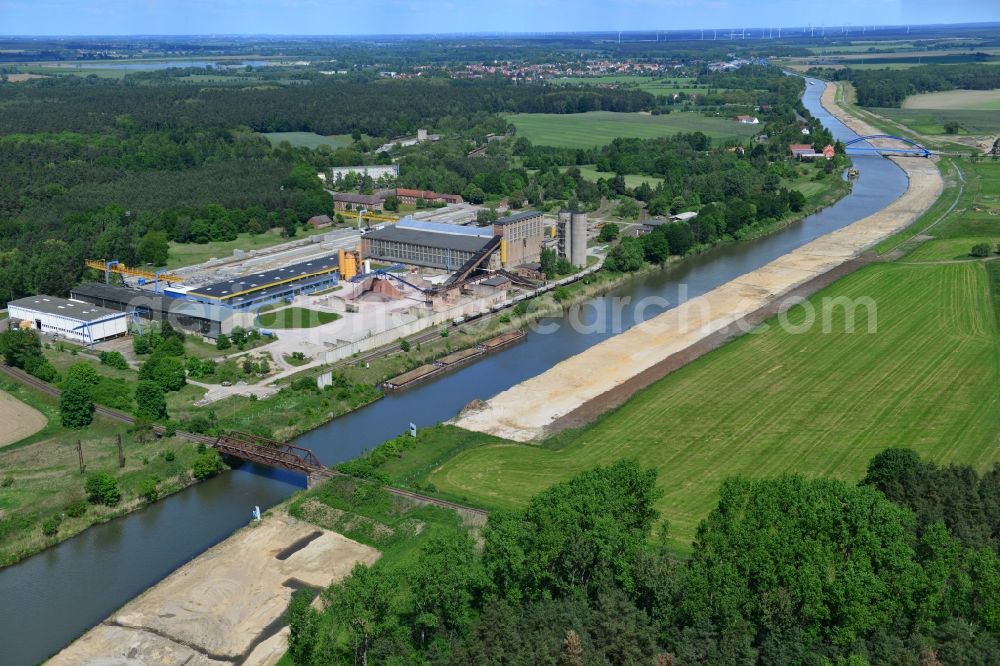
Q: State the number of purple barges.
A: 0